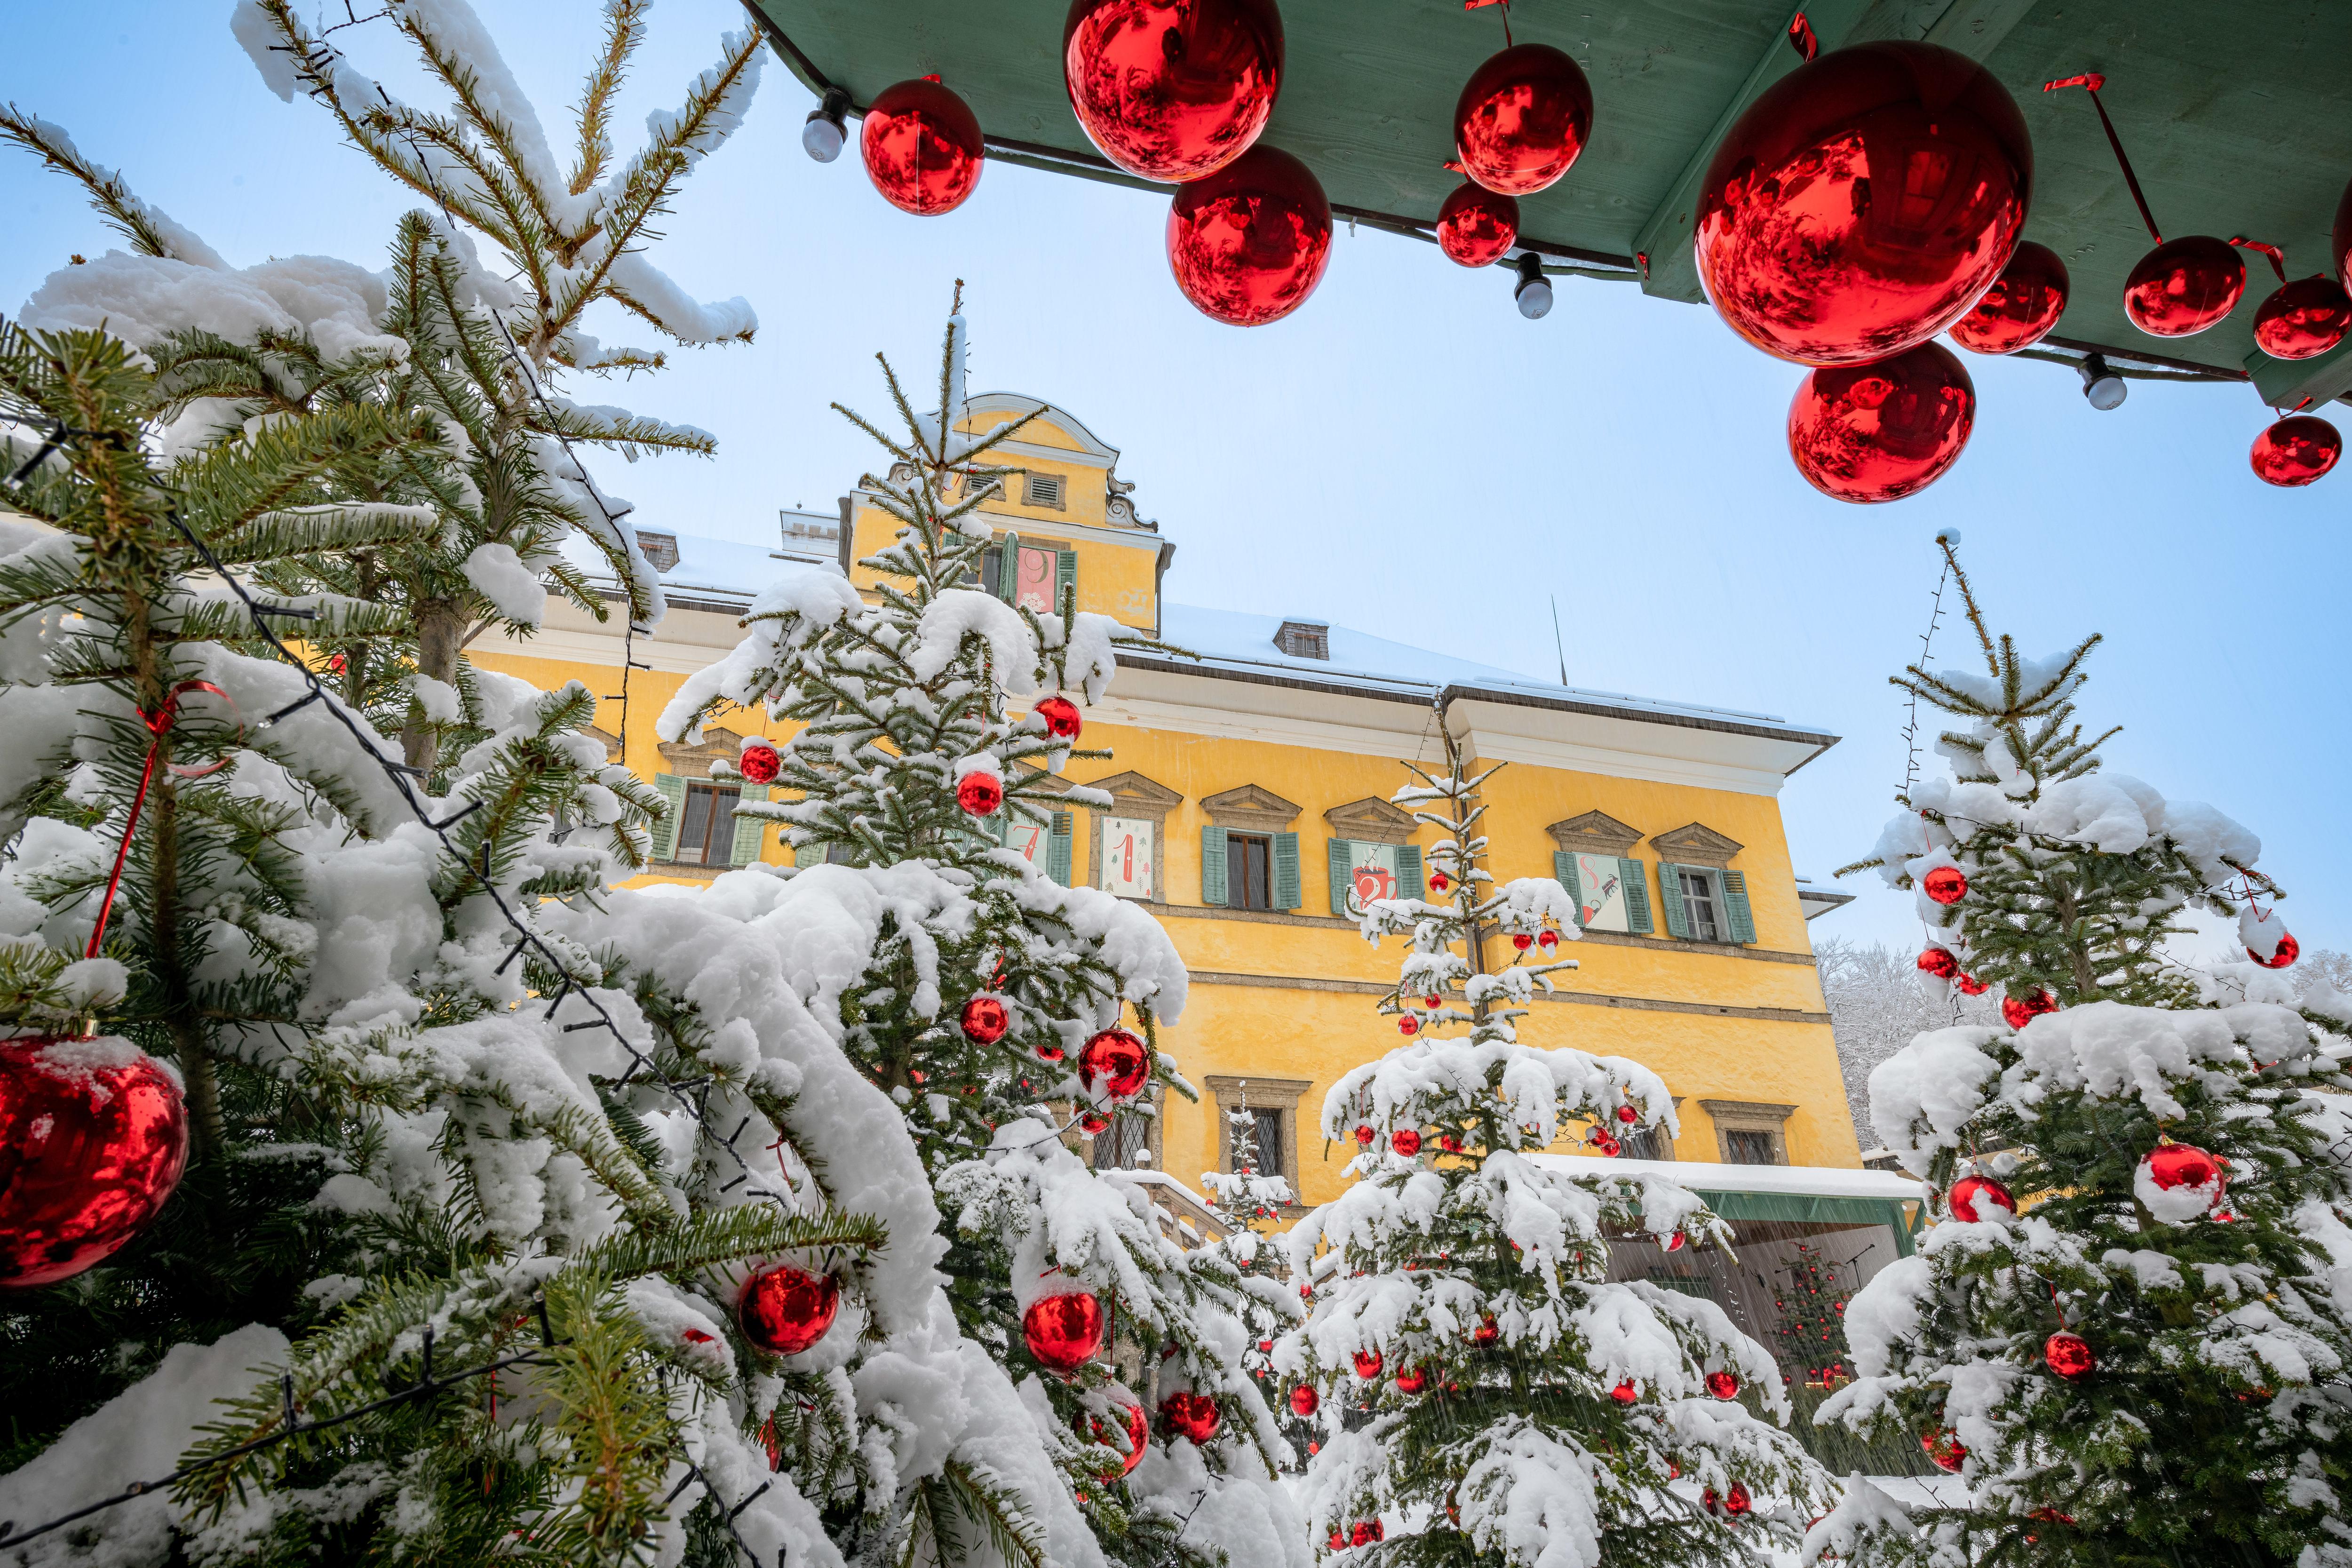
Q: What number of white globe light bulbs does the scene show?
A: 3